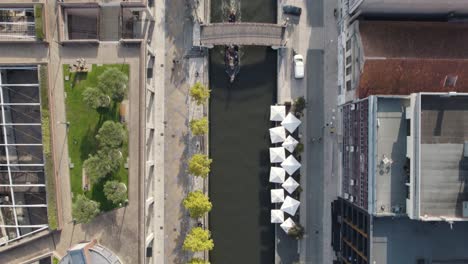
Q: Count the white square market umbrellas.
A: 12